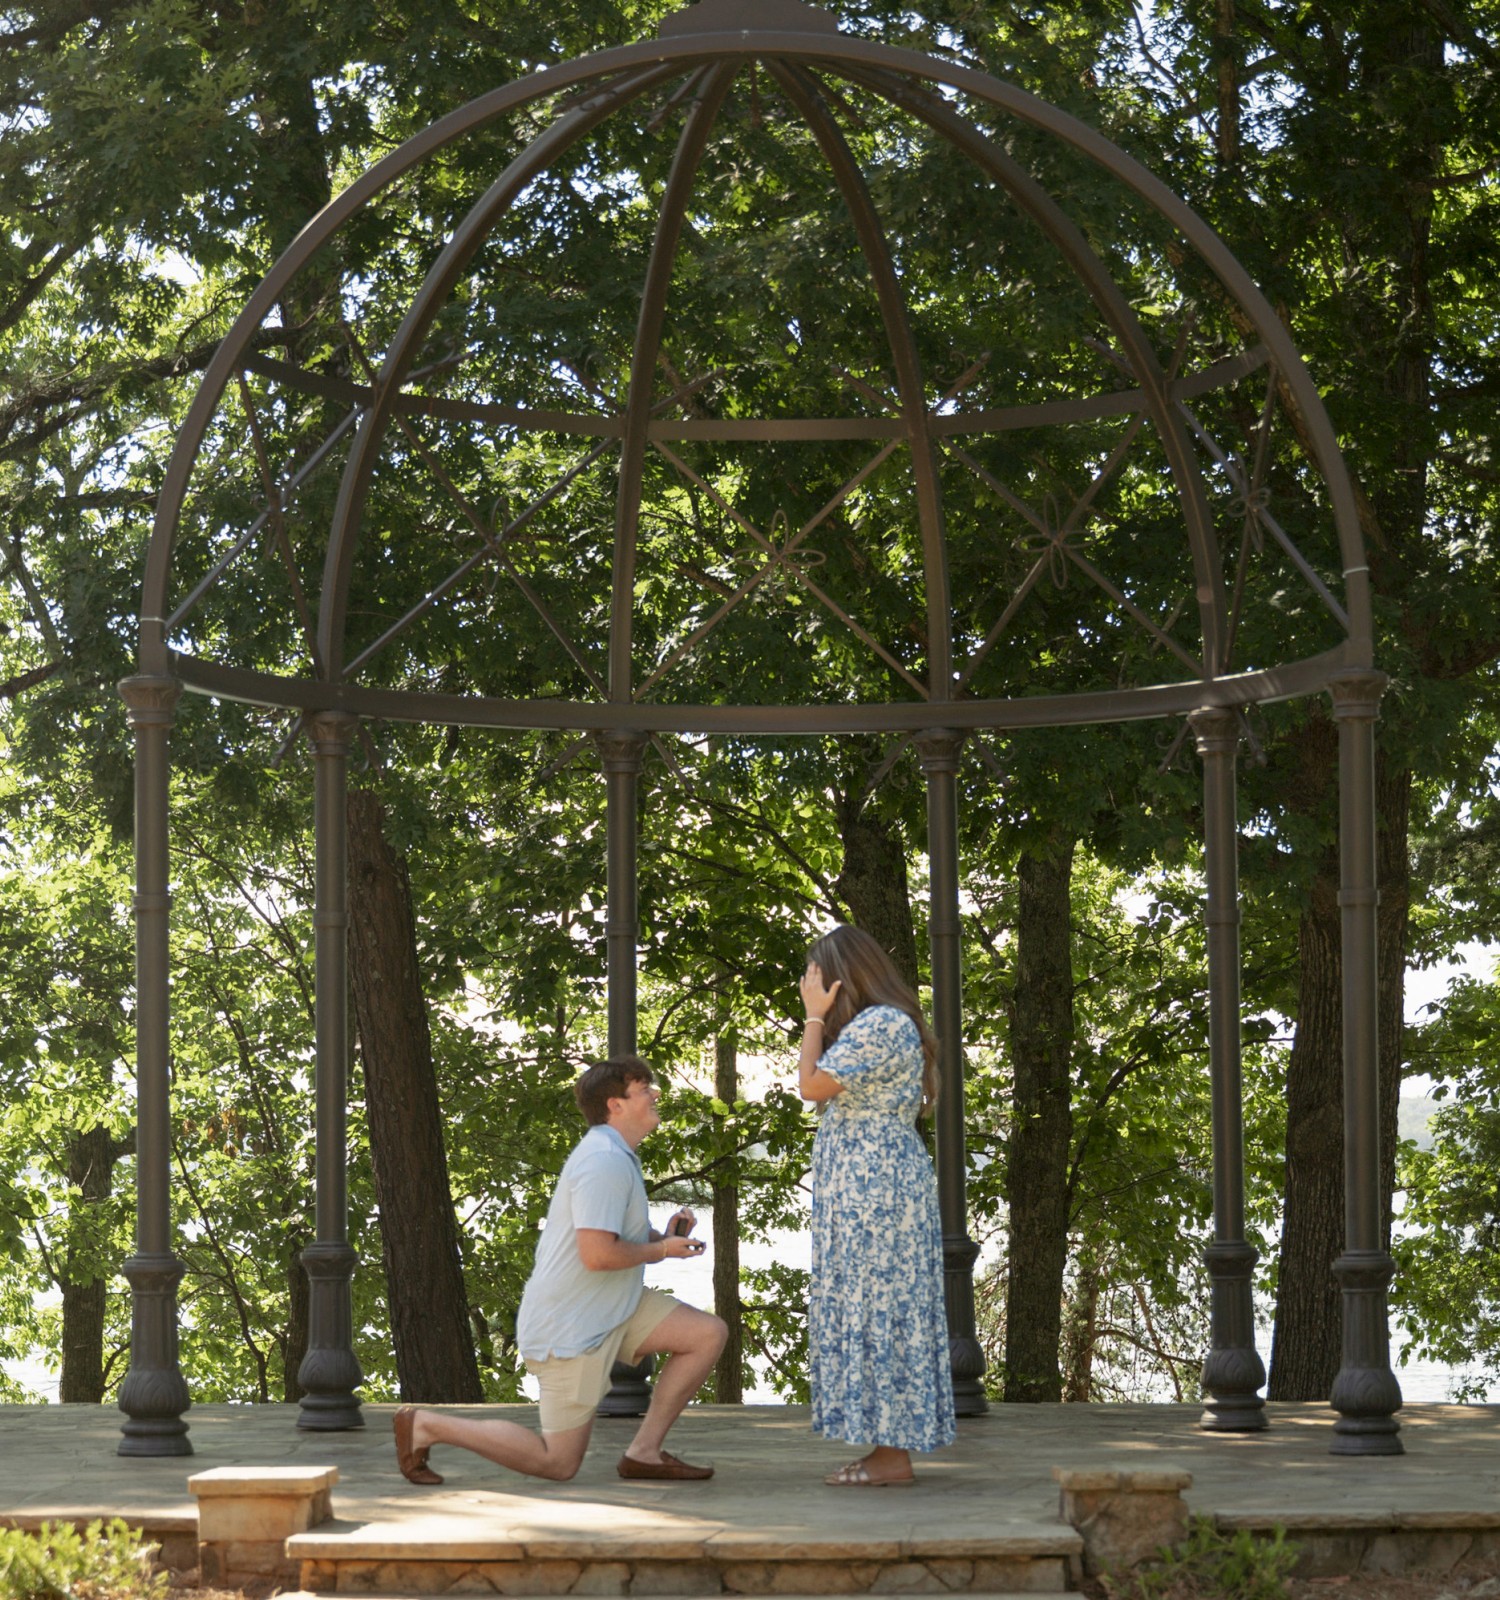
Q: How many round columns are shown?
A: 6